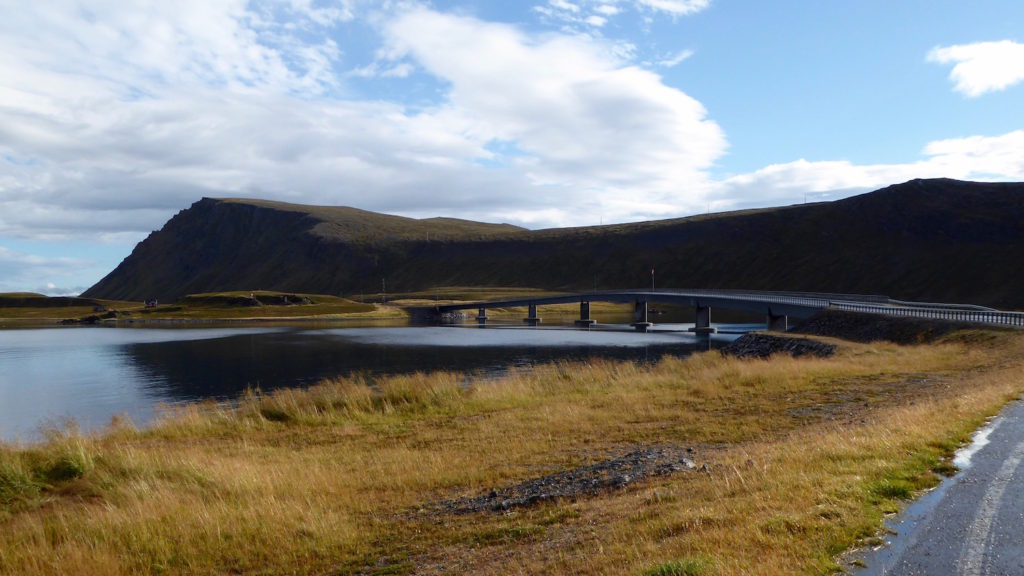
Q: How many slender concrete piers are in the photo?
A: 6